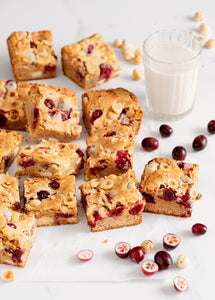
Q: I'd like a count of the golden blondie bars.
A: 13